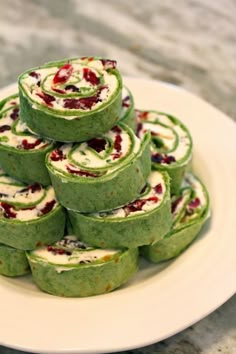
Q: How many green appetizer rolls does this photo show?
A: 10